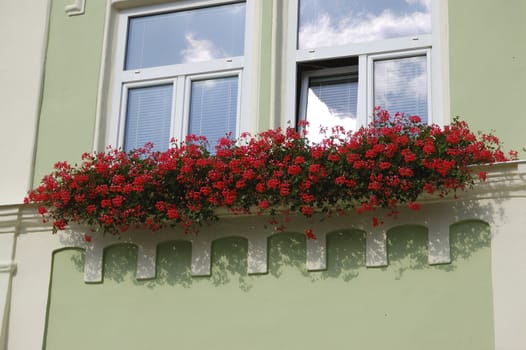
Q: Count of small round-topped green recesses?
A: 8